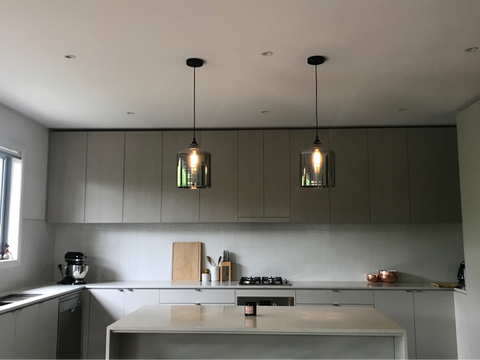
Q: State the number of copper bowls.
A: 2